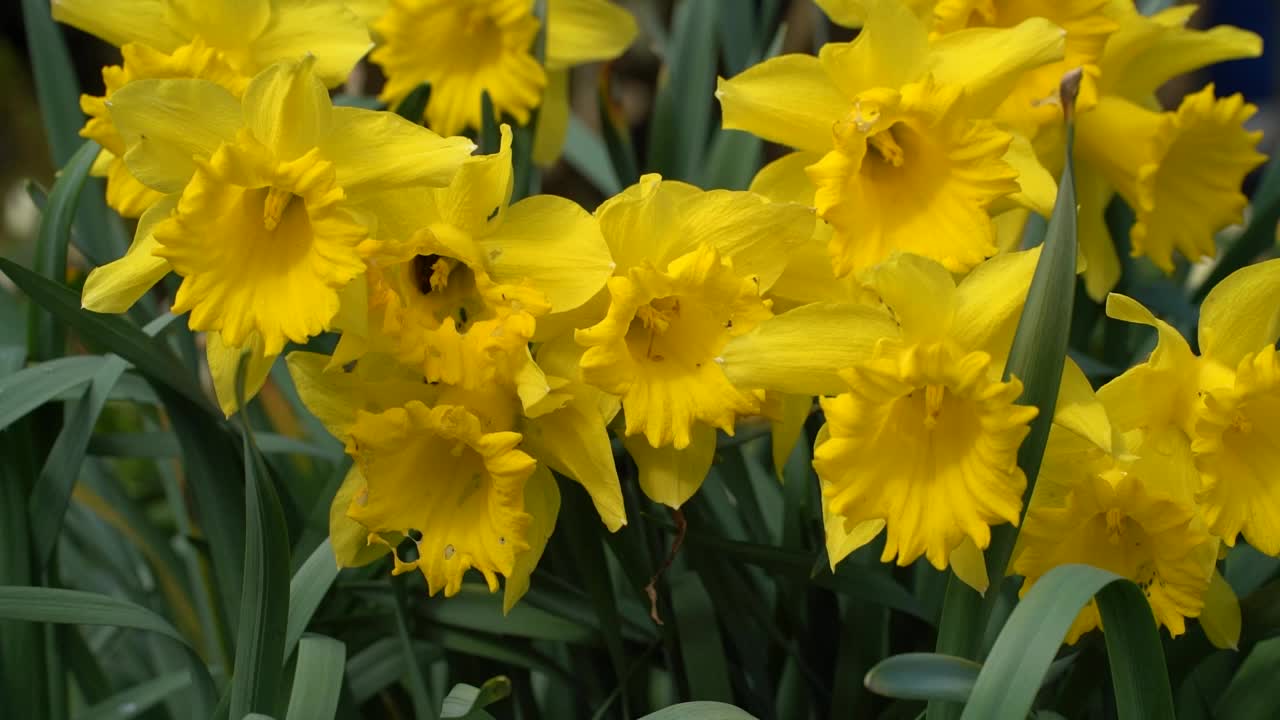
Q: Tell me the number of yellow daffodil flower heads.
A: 12